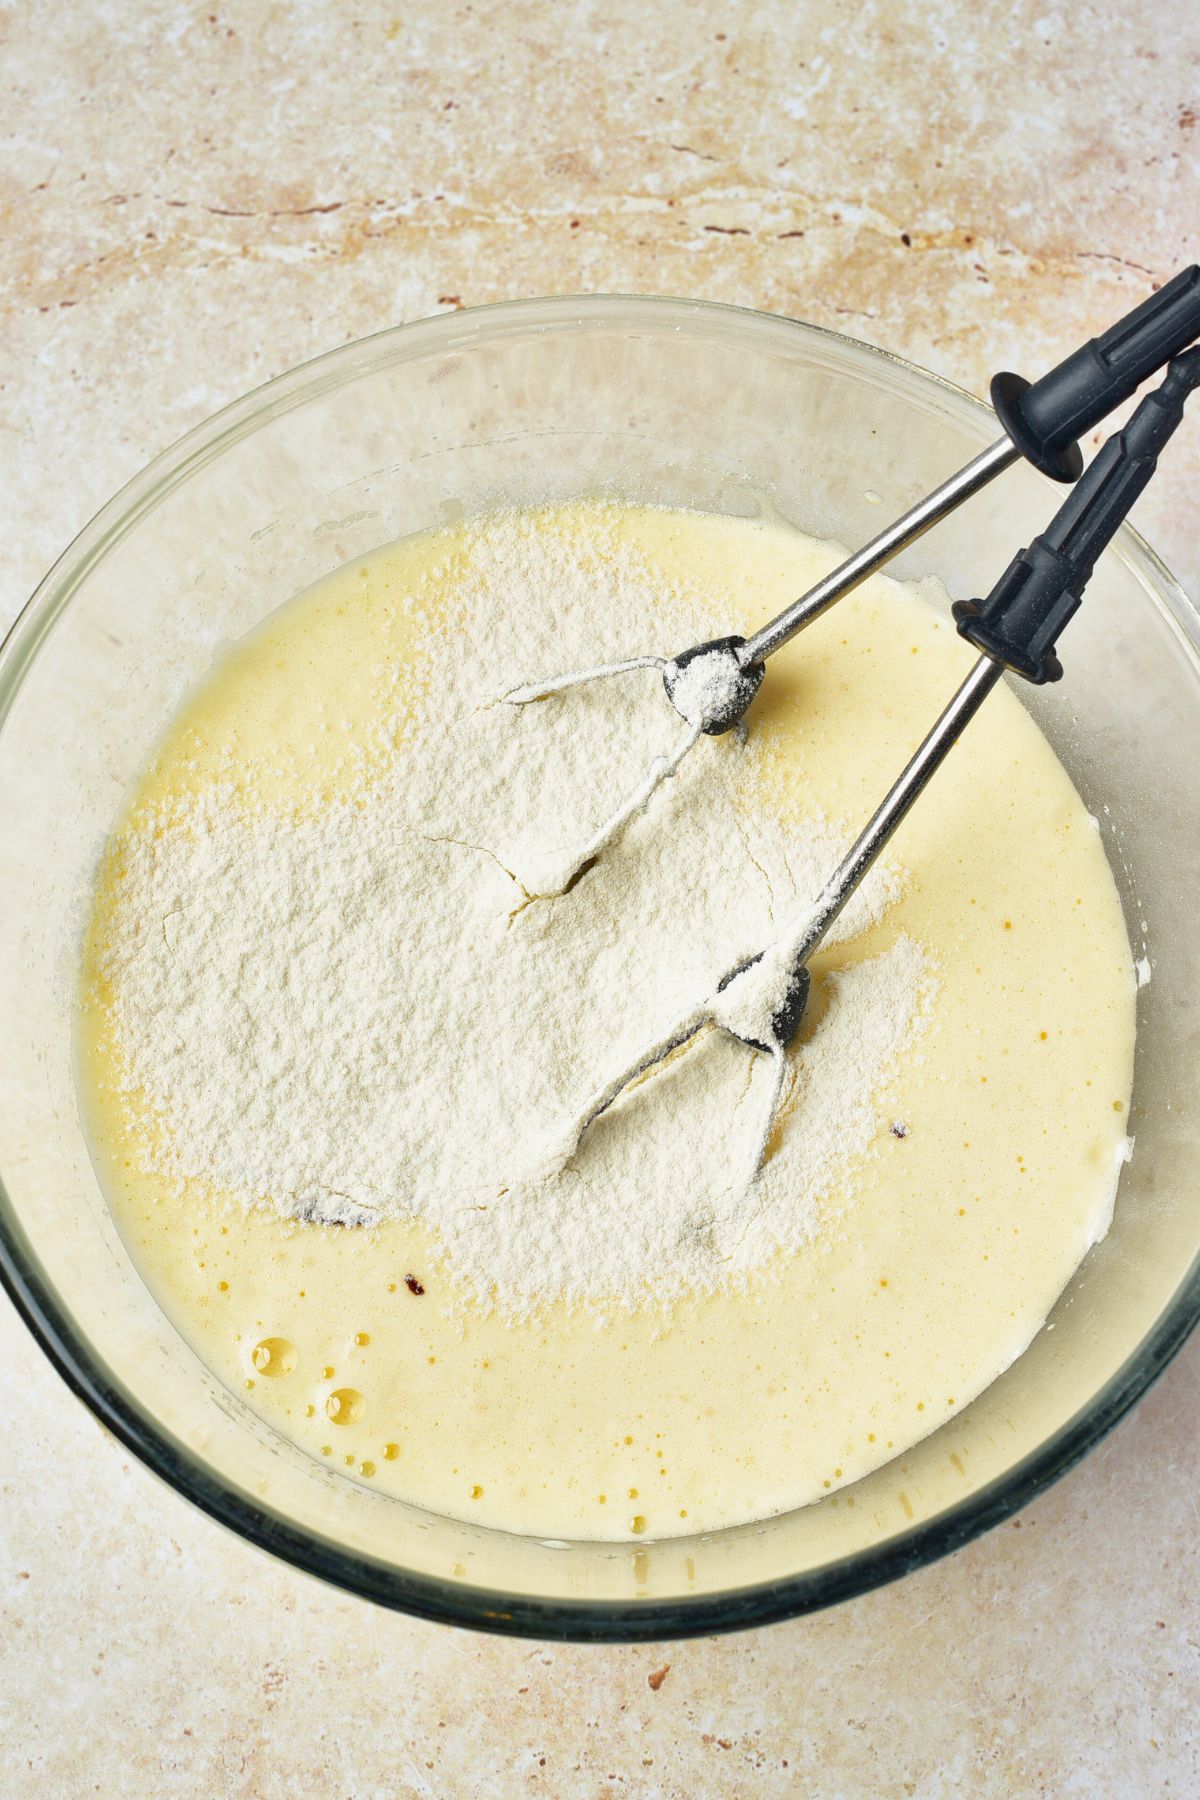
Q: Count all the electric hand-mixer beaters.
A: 2